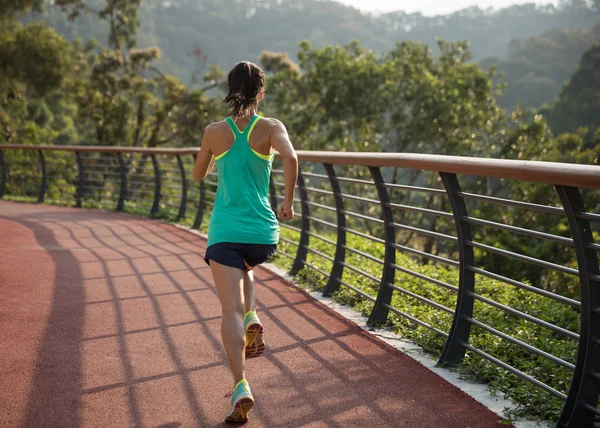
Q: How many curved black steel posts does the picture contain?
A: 13